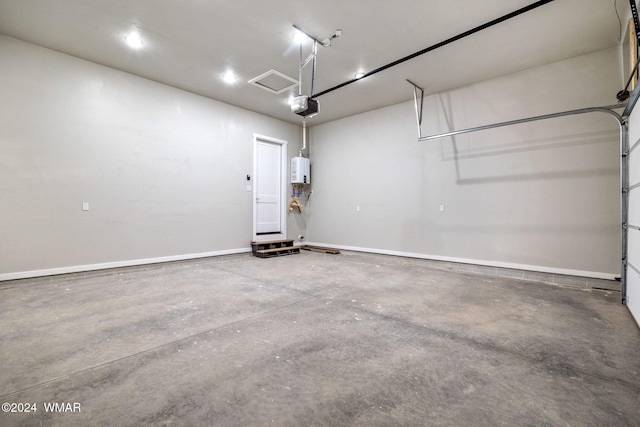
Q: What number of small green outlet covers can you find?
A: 0